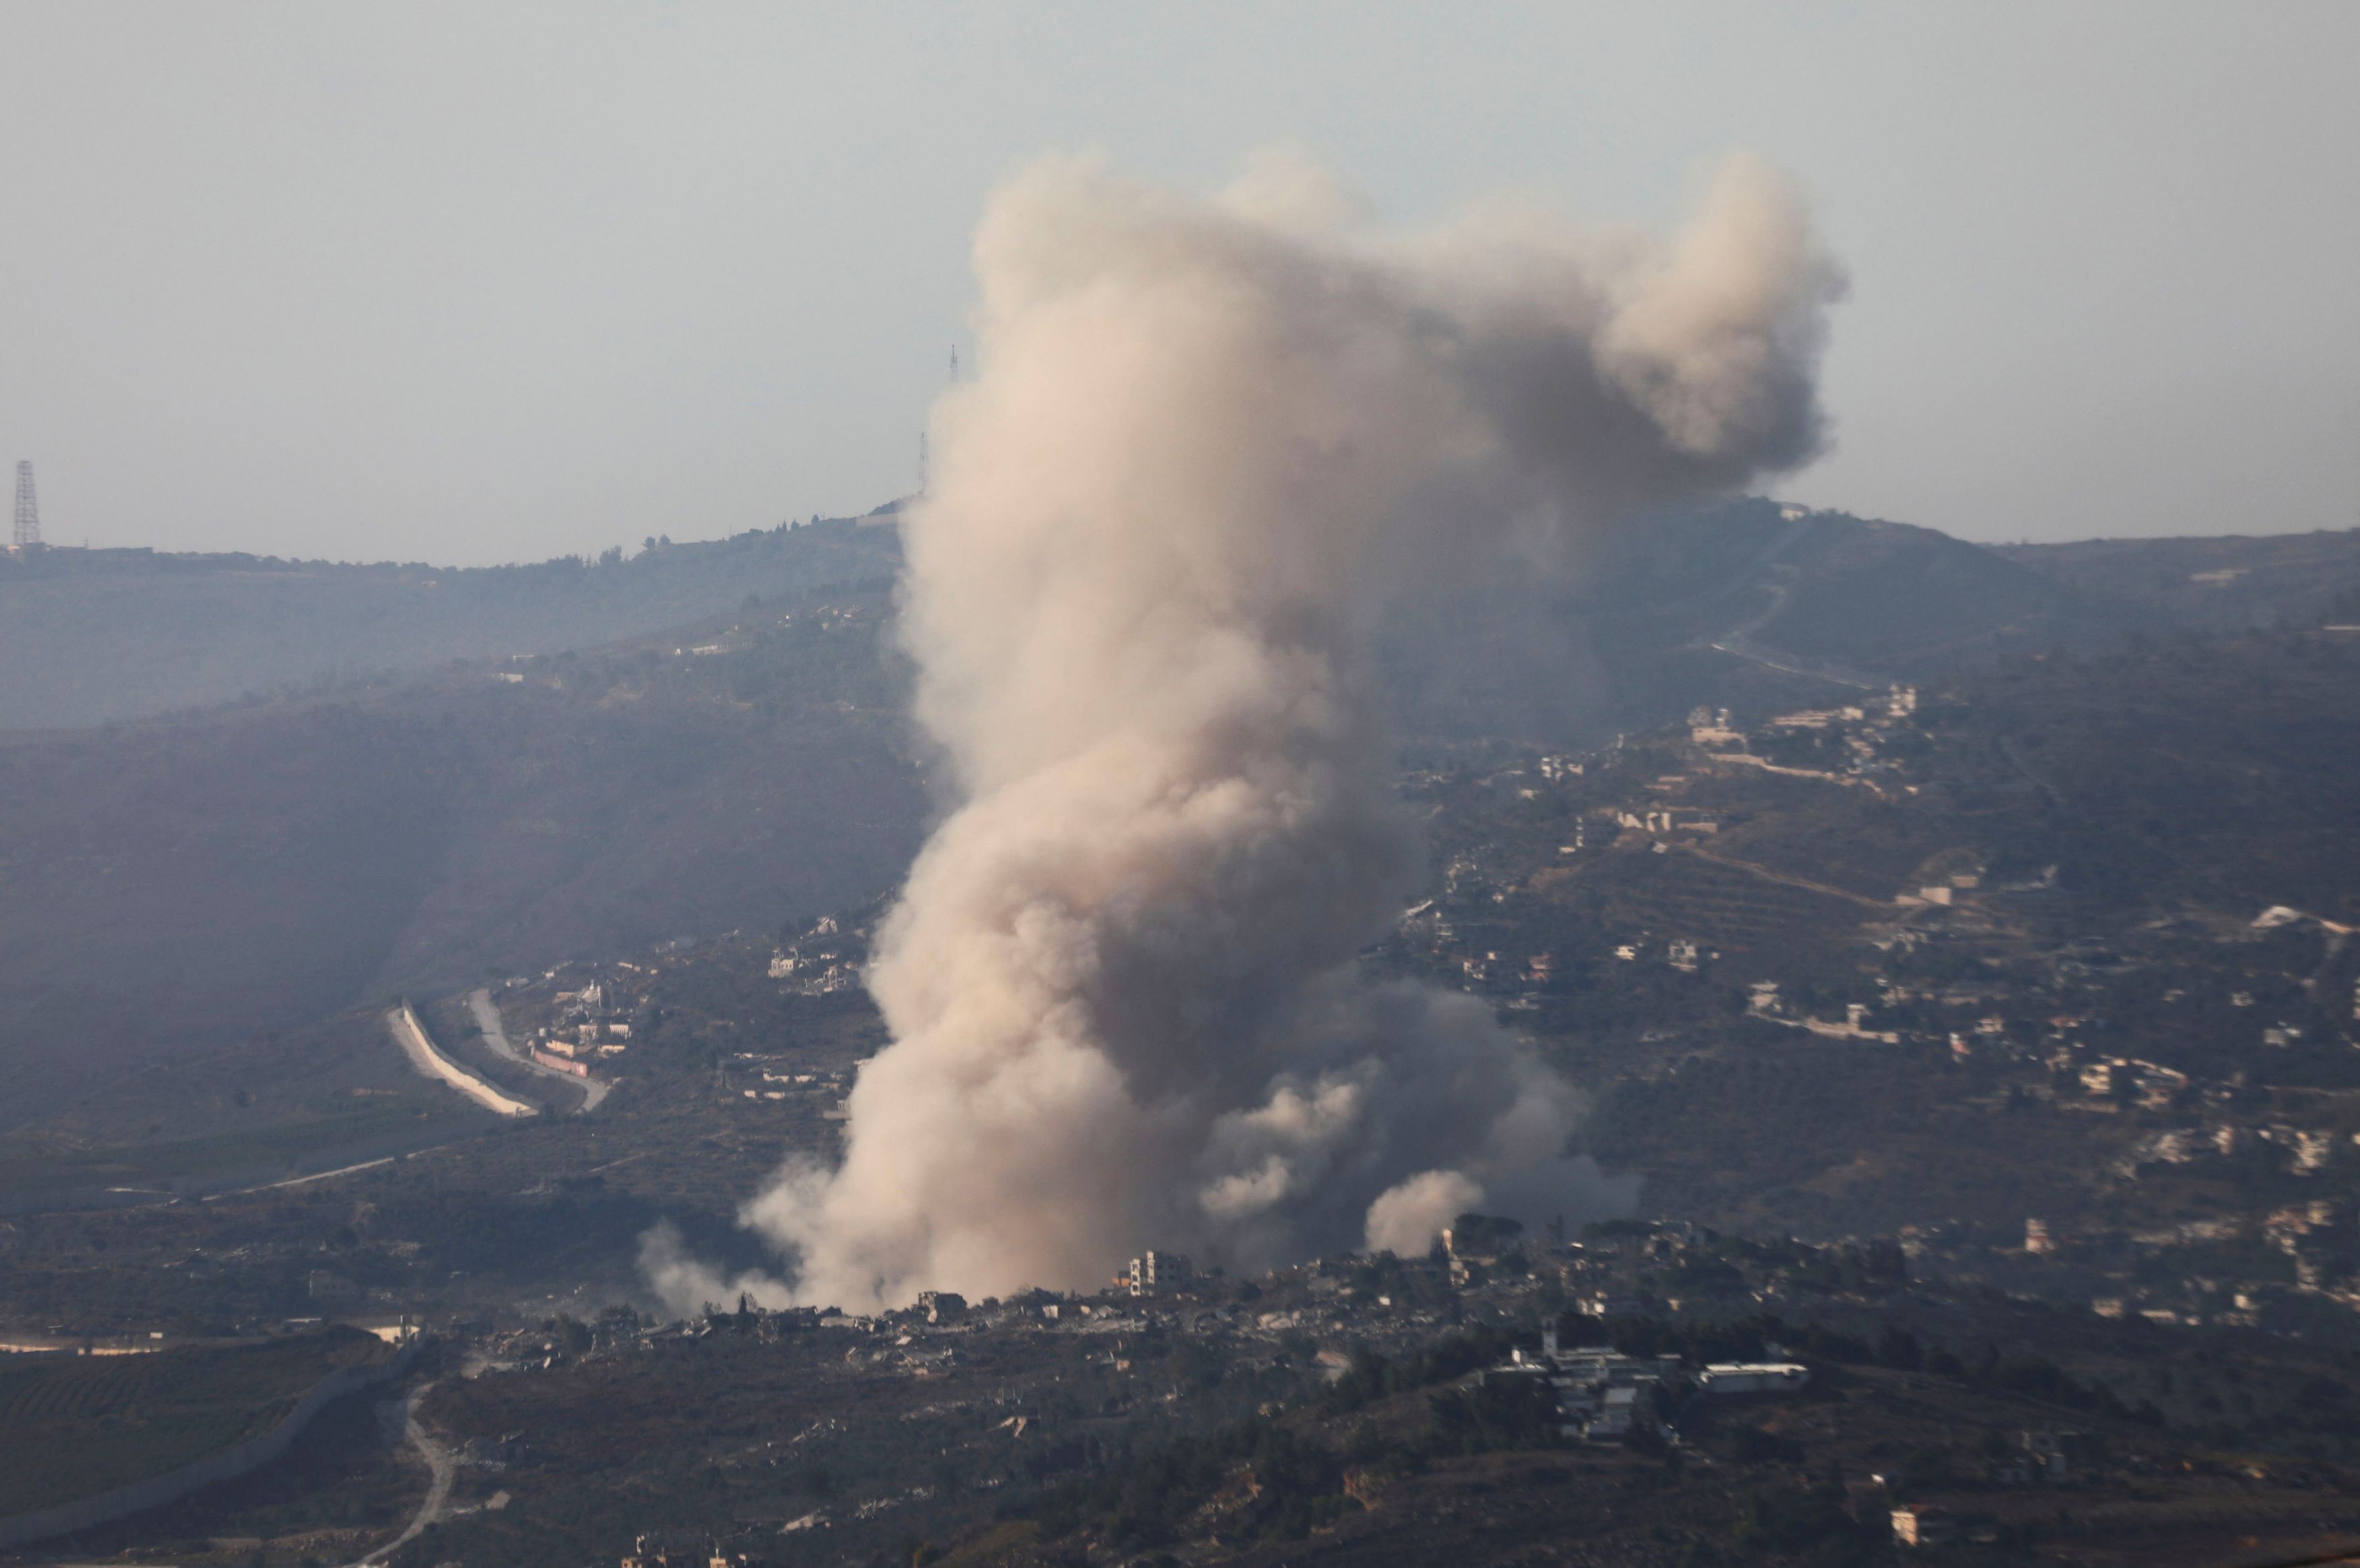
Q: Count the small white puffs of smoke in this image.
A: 3